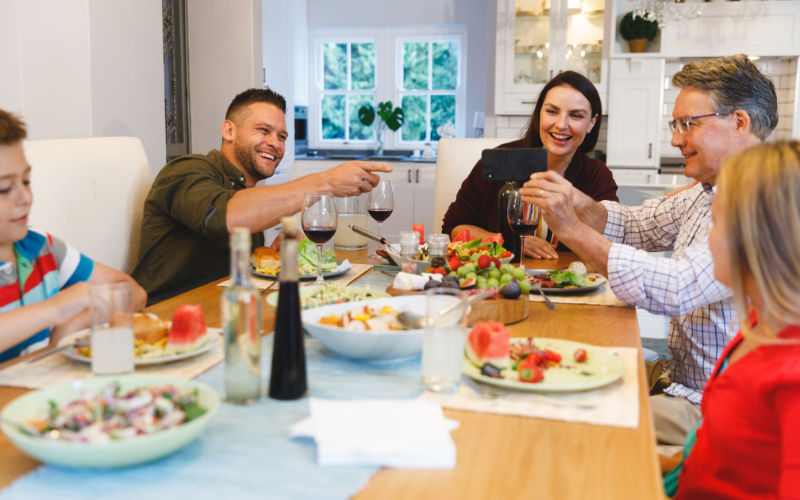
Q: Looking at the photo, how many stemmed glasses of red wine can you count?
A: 3